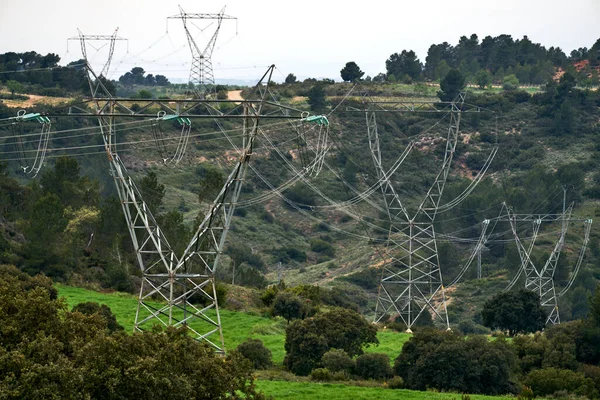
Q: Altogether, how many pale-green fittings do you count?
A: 3